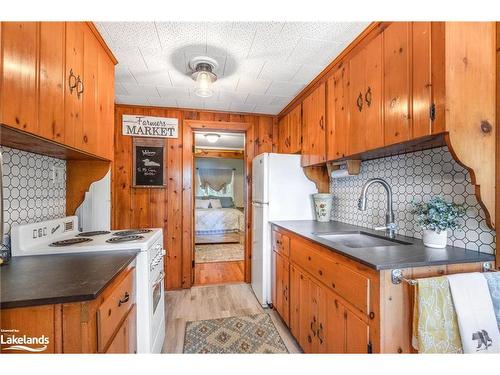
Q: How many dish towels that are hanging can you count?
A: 3